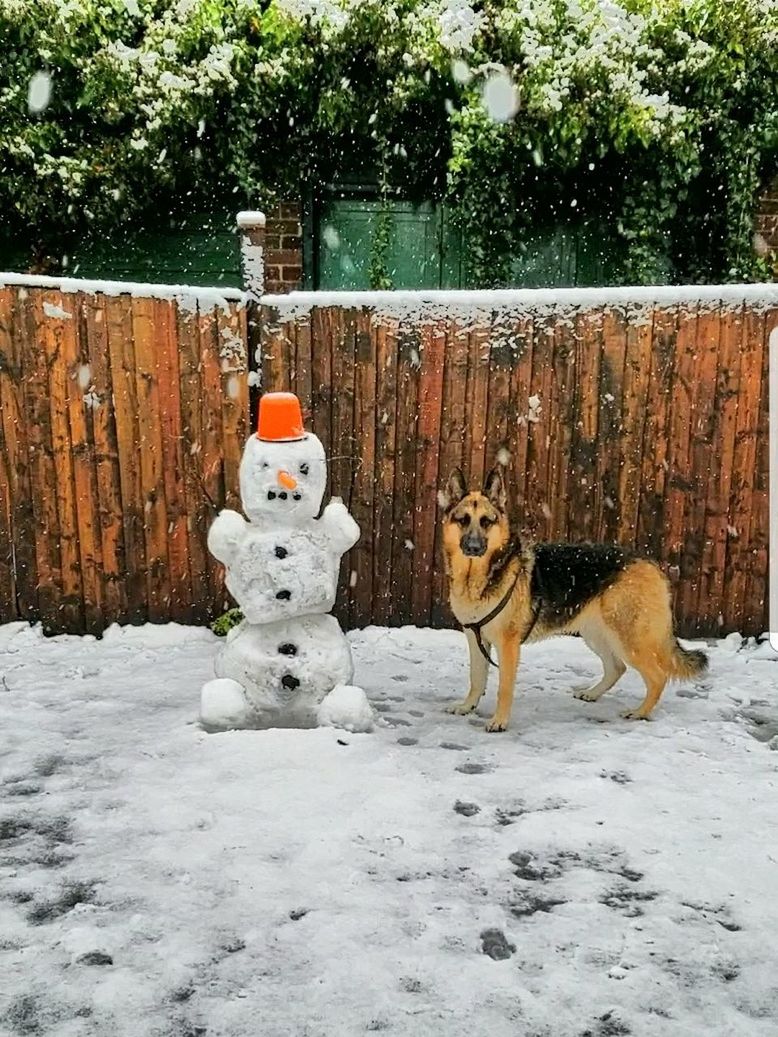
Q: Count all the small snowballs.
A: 4